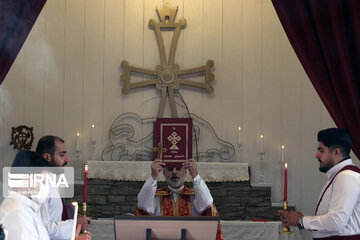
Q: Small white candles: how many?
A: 5